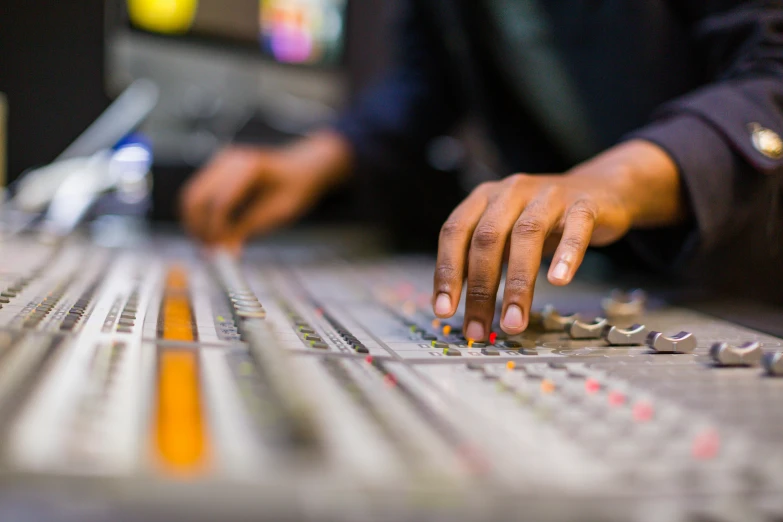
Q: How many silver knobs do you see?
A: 7